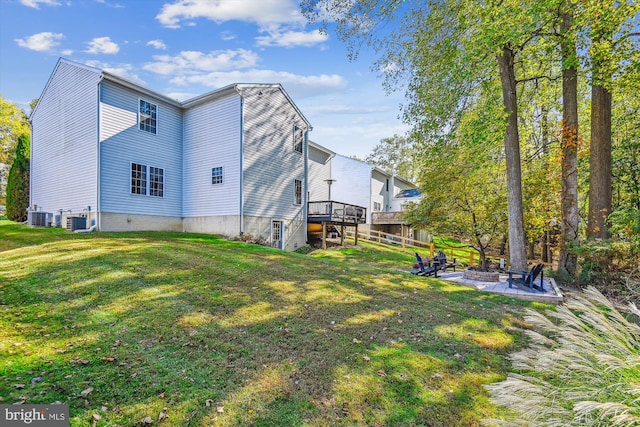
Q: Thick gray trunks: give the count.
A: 3